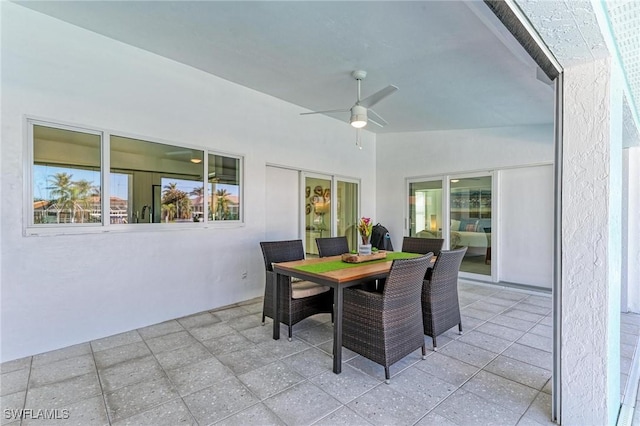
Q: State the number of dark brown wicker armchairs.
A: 5